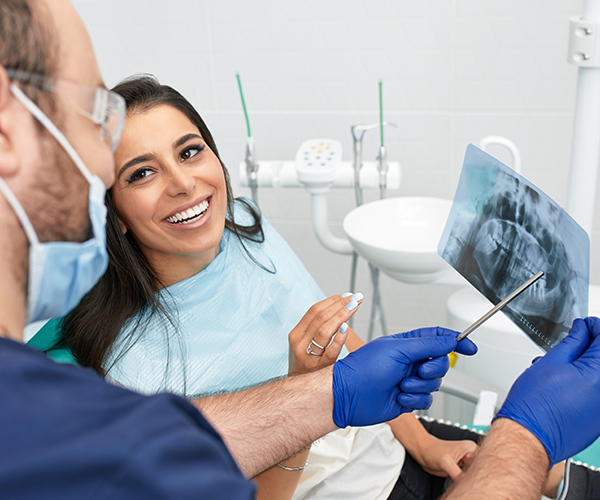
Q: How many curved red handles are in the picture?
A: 0